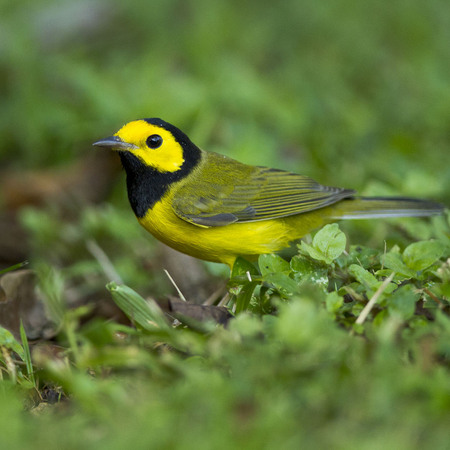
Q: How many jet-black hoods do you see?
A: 1